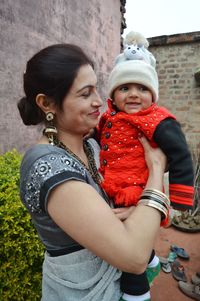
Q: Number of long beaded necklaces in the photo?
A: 1